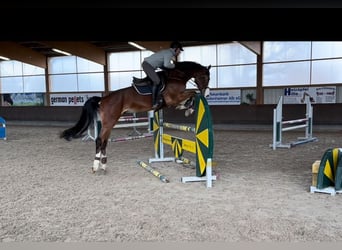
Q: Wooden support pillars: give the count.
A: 3